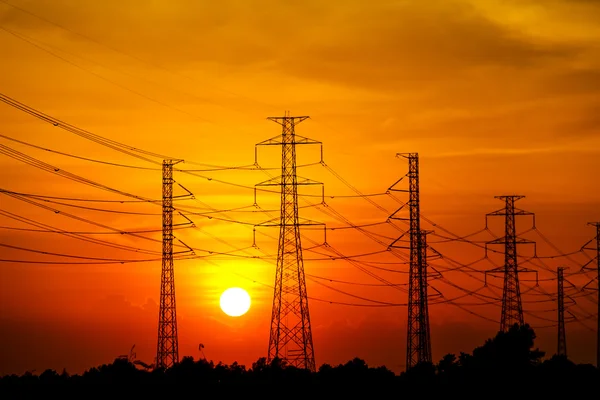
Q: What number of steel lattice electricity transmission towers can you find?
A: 7